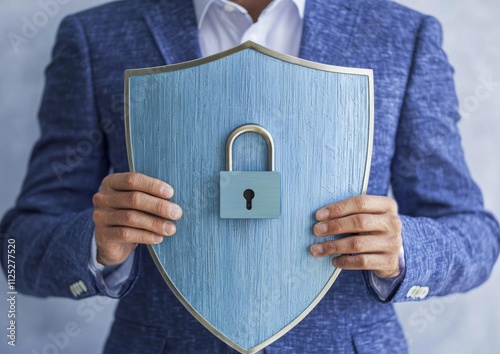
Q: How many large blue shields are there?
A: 1